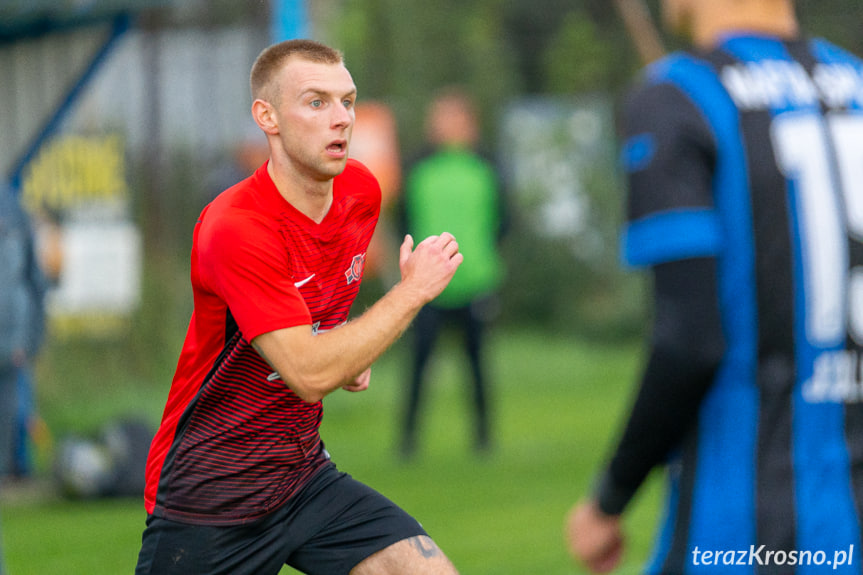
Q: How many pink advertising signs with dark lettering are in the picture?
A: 0